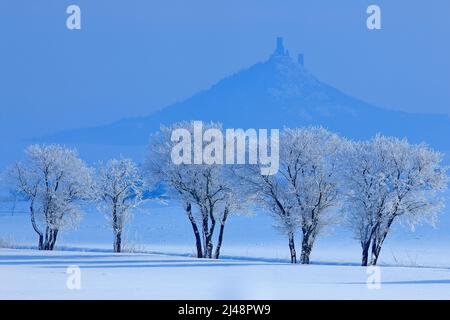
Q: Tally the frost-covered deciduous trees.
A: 5